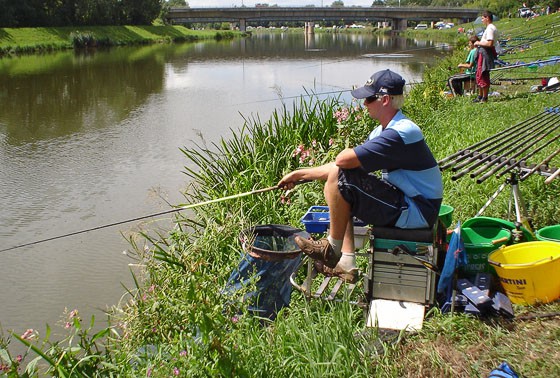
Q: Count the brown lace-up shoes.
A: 2